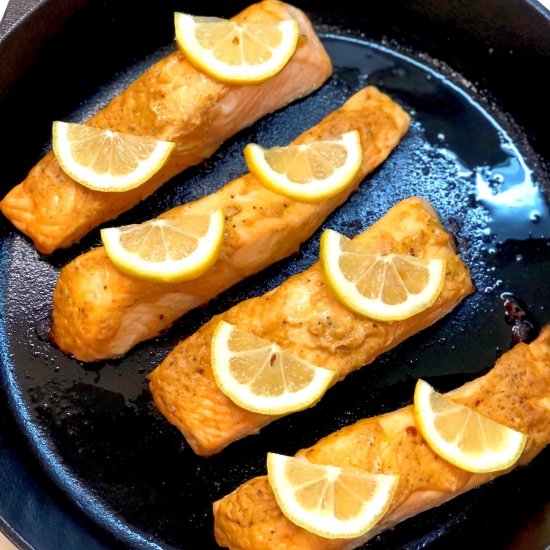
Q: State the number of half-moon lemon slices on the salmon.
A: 8